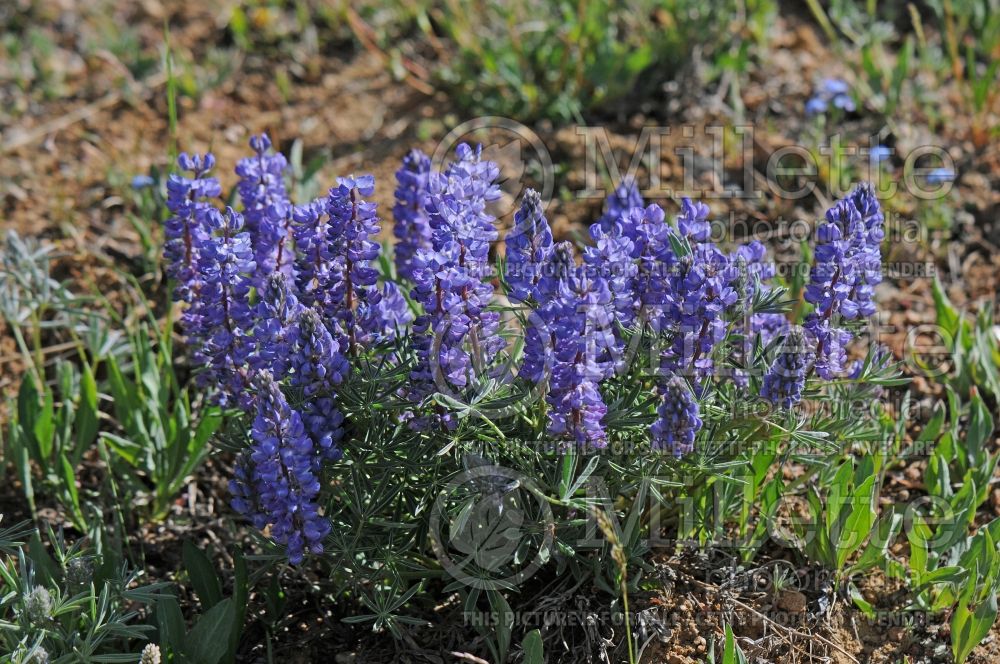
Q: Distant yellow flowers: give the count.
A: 0